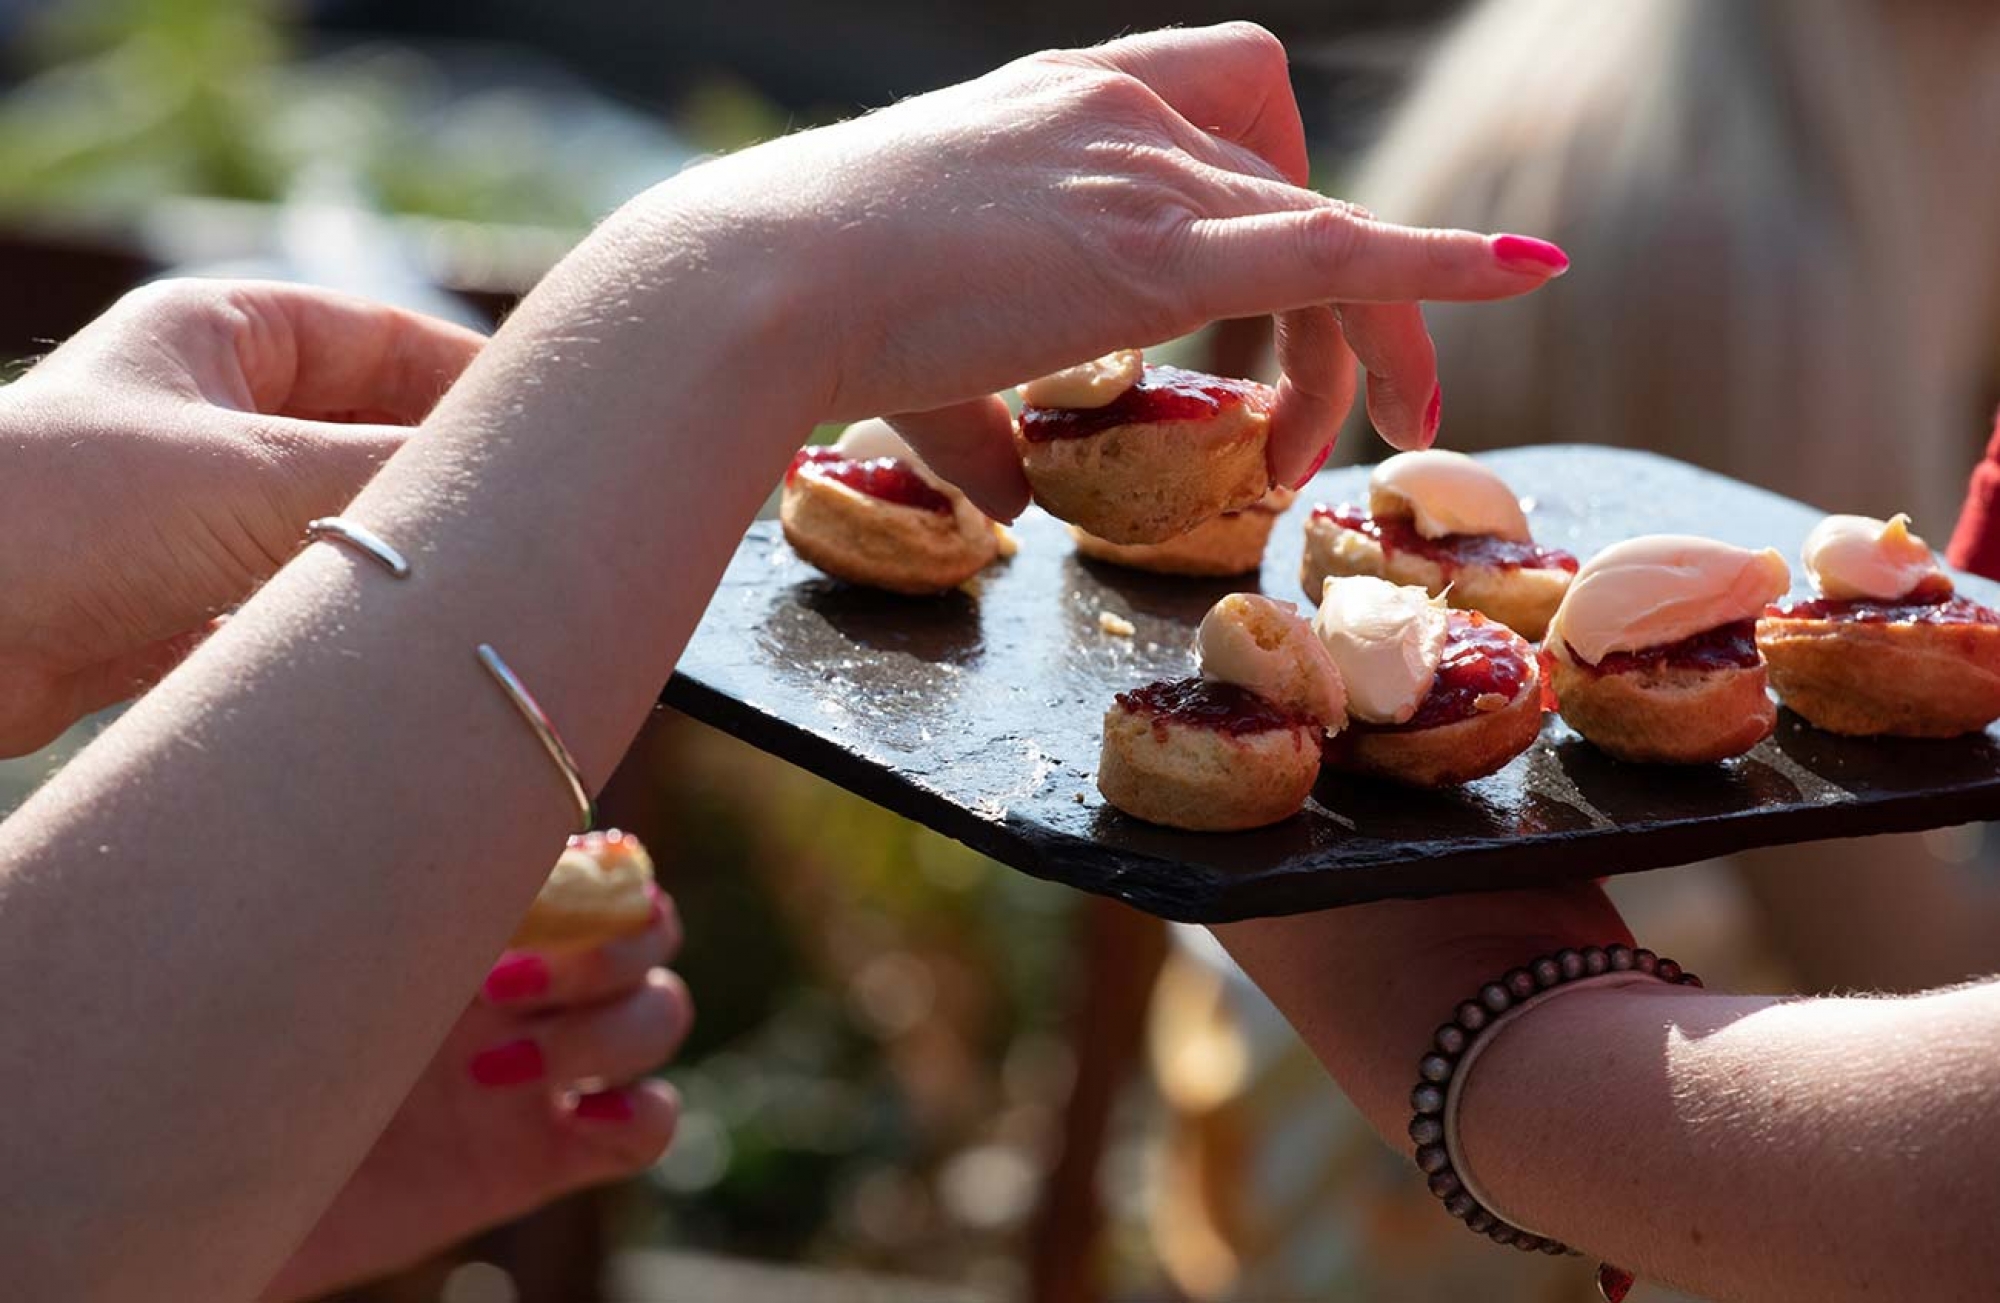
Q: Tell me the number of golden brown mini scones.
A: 9